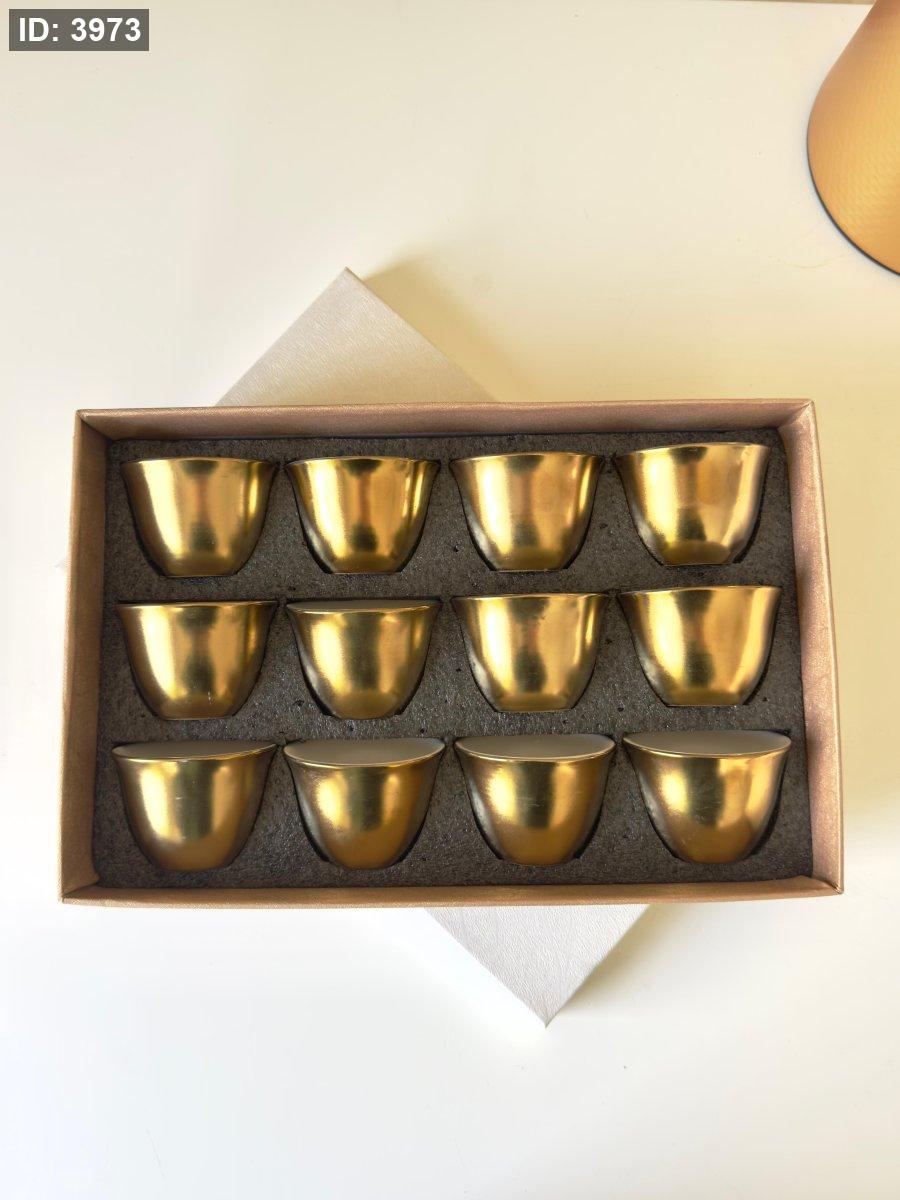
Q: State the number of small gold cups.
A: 12